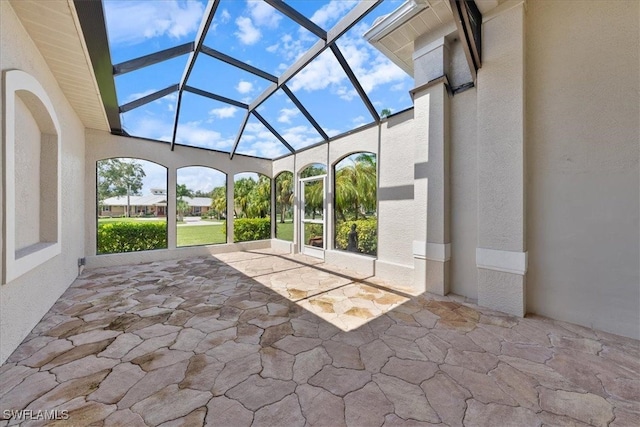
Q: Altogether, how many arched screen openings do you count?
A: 6